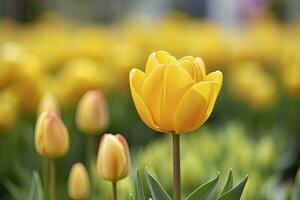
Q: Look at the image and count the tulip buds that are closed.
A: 5